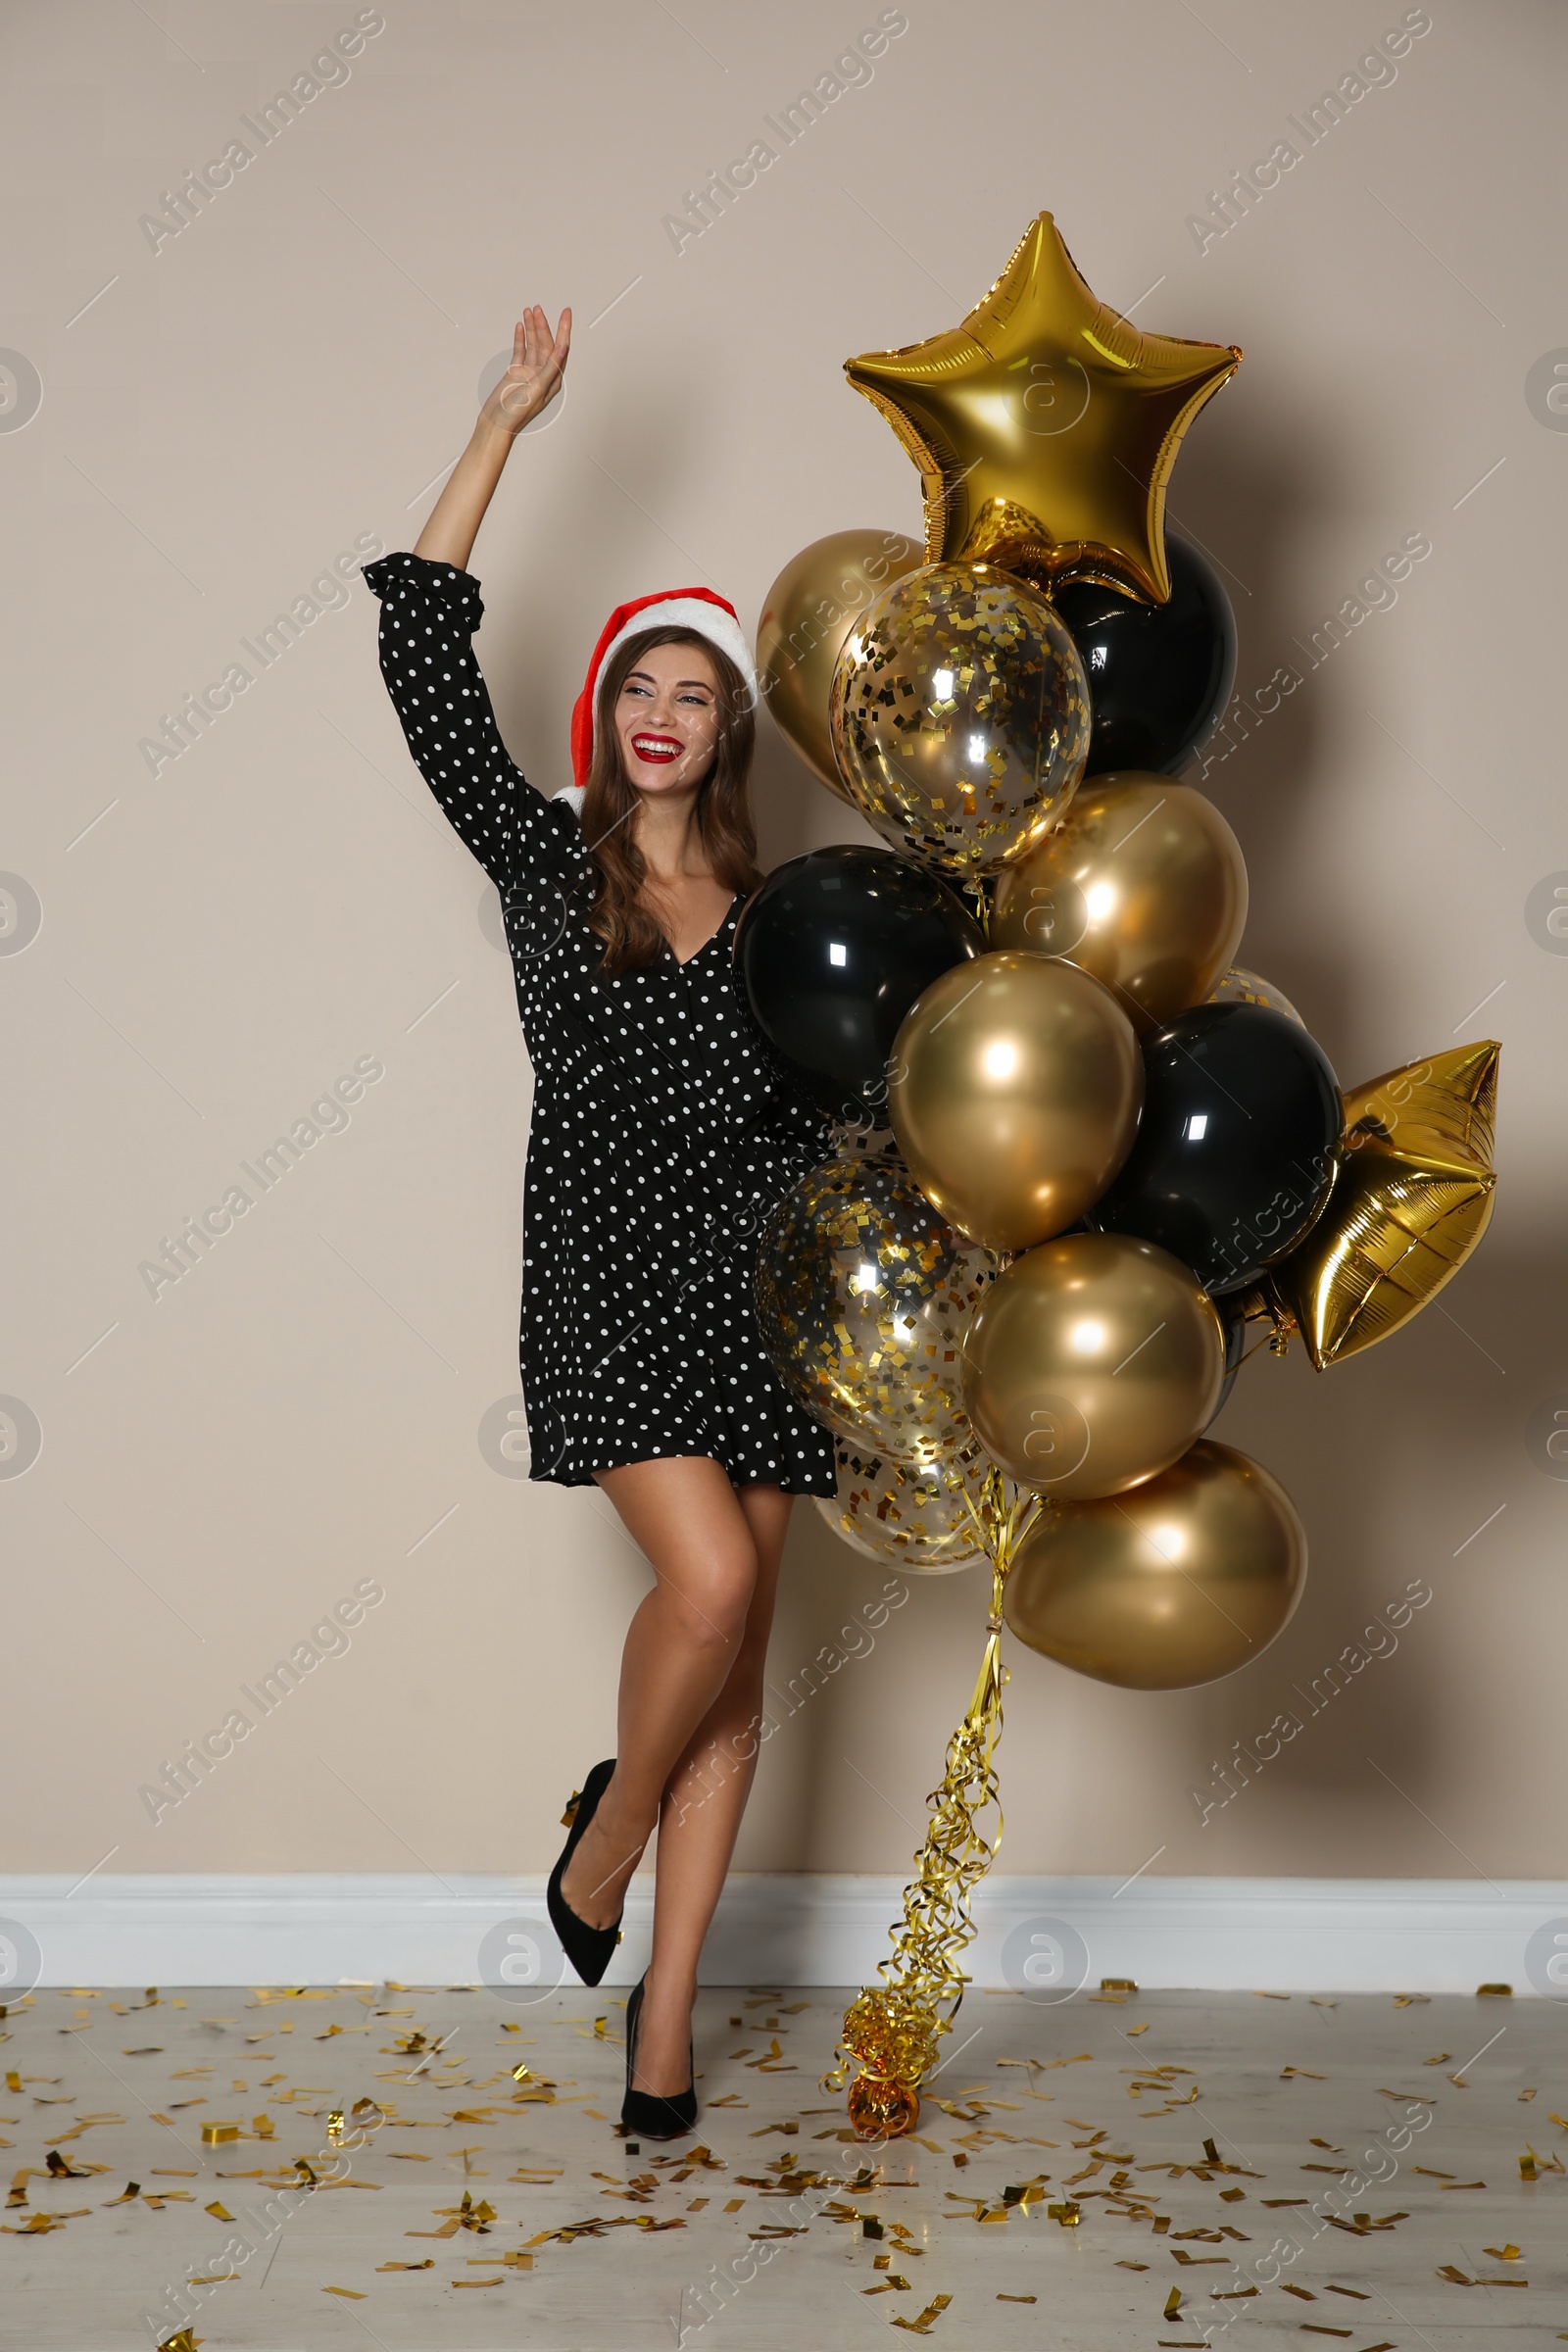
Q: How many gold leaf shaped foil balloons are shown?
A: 0